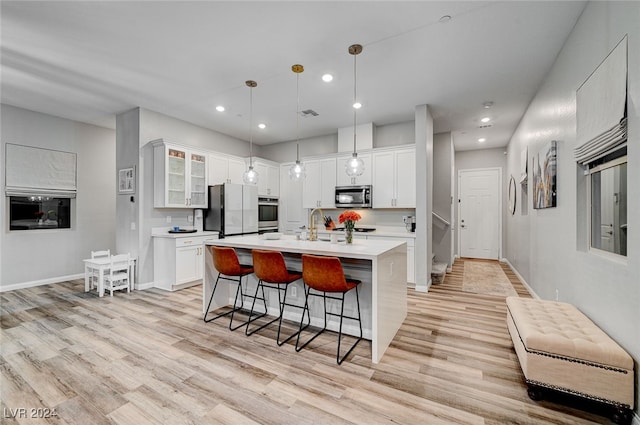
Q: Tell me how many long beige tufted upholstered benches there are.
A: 1